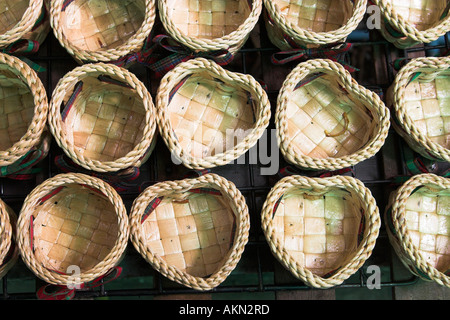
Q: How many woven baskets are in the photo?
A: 15